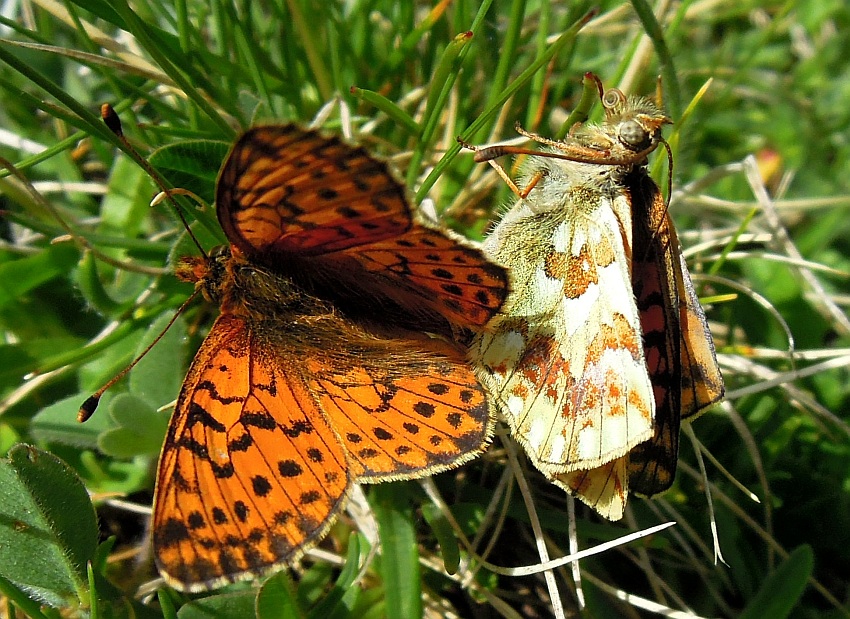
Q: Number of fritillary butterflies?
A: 2